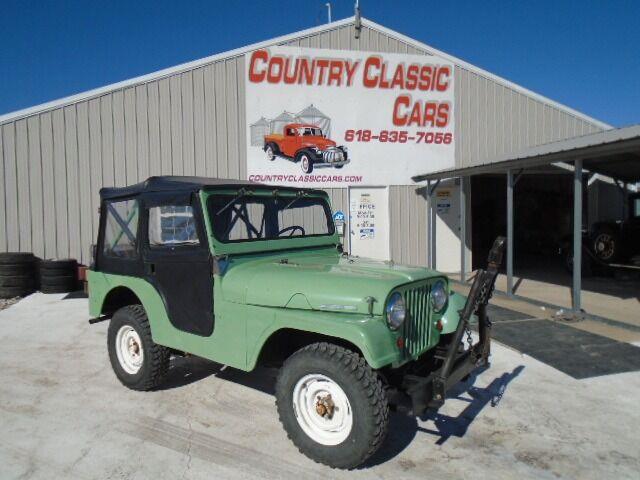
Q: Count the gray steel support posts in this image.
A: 4